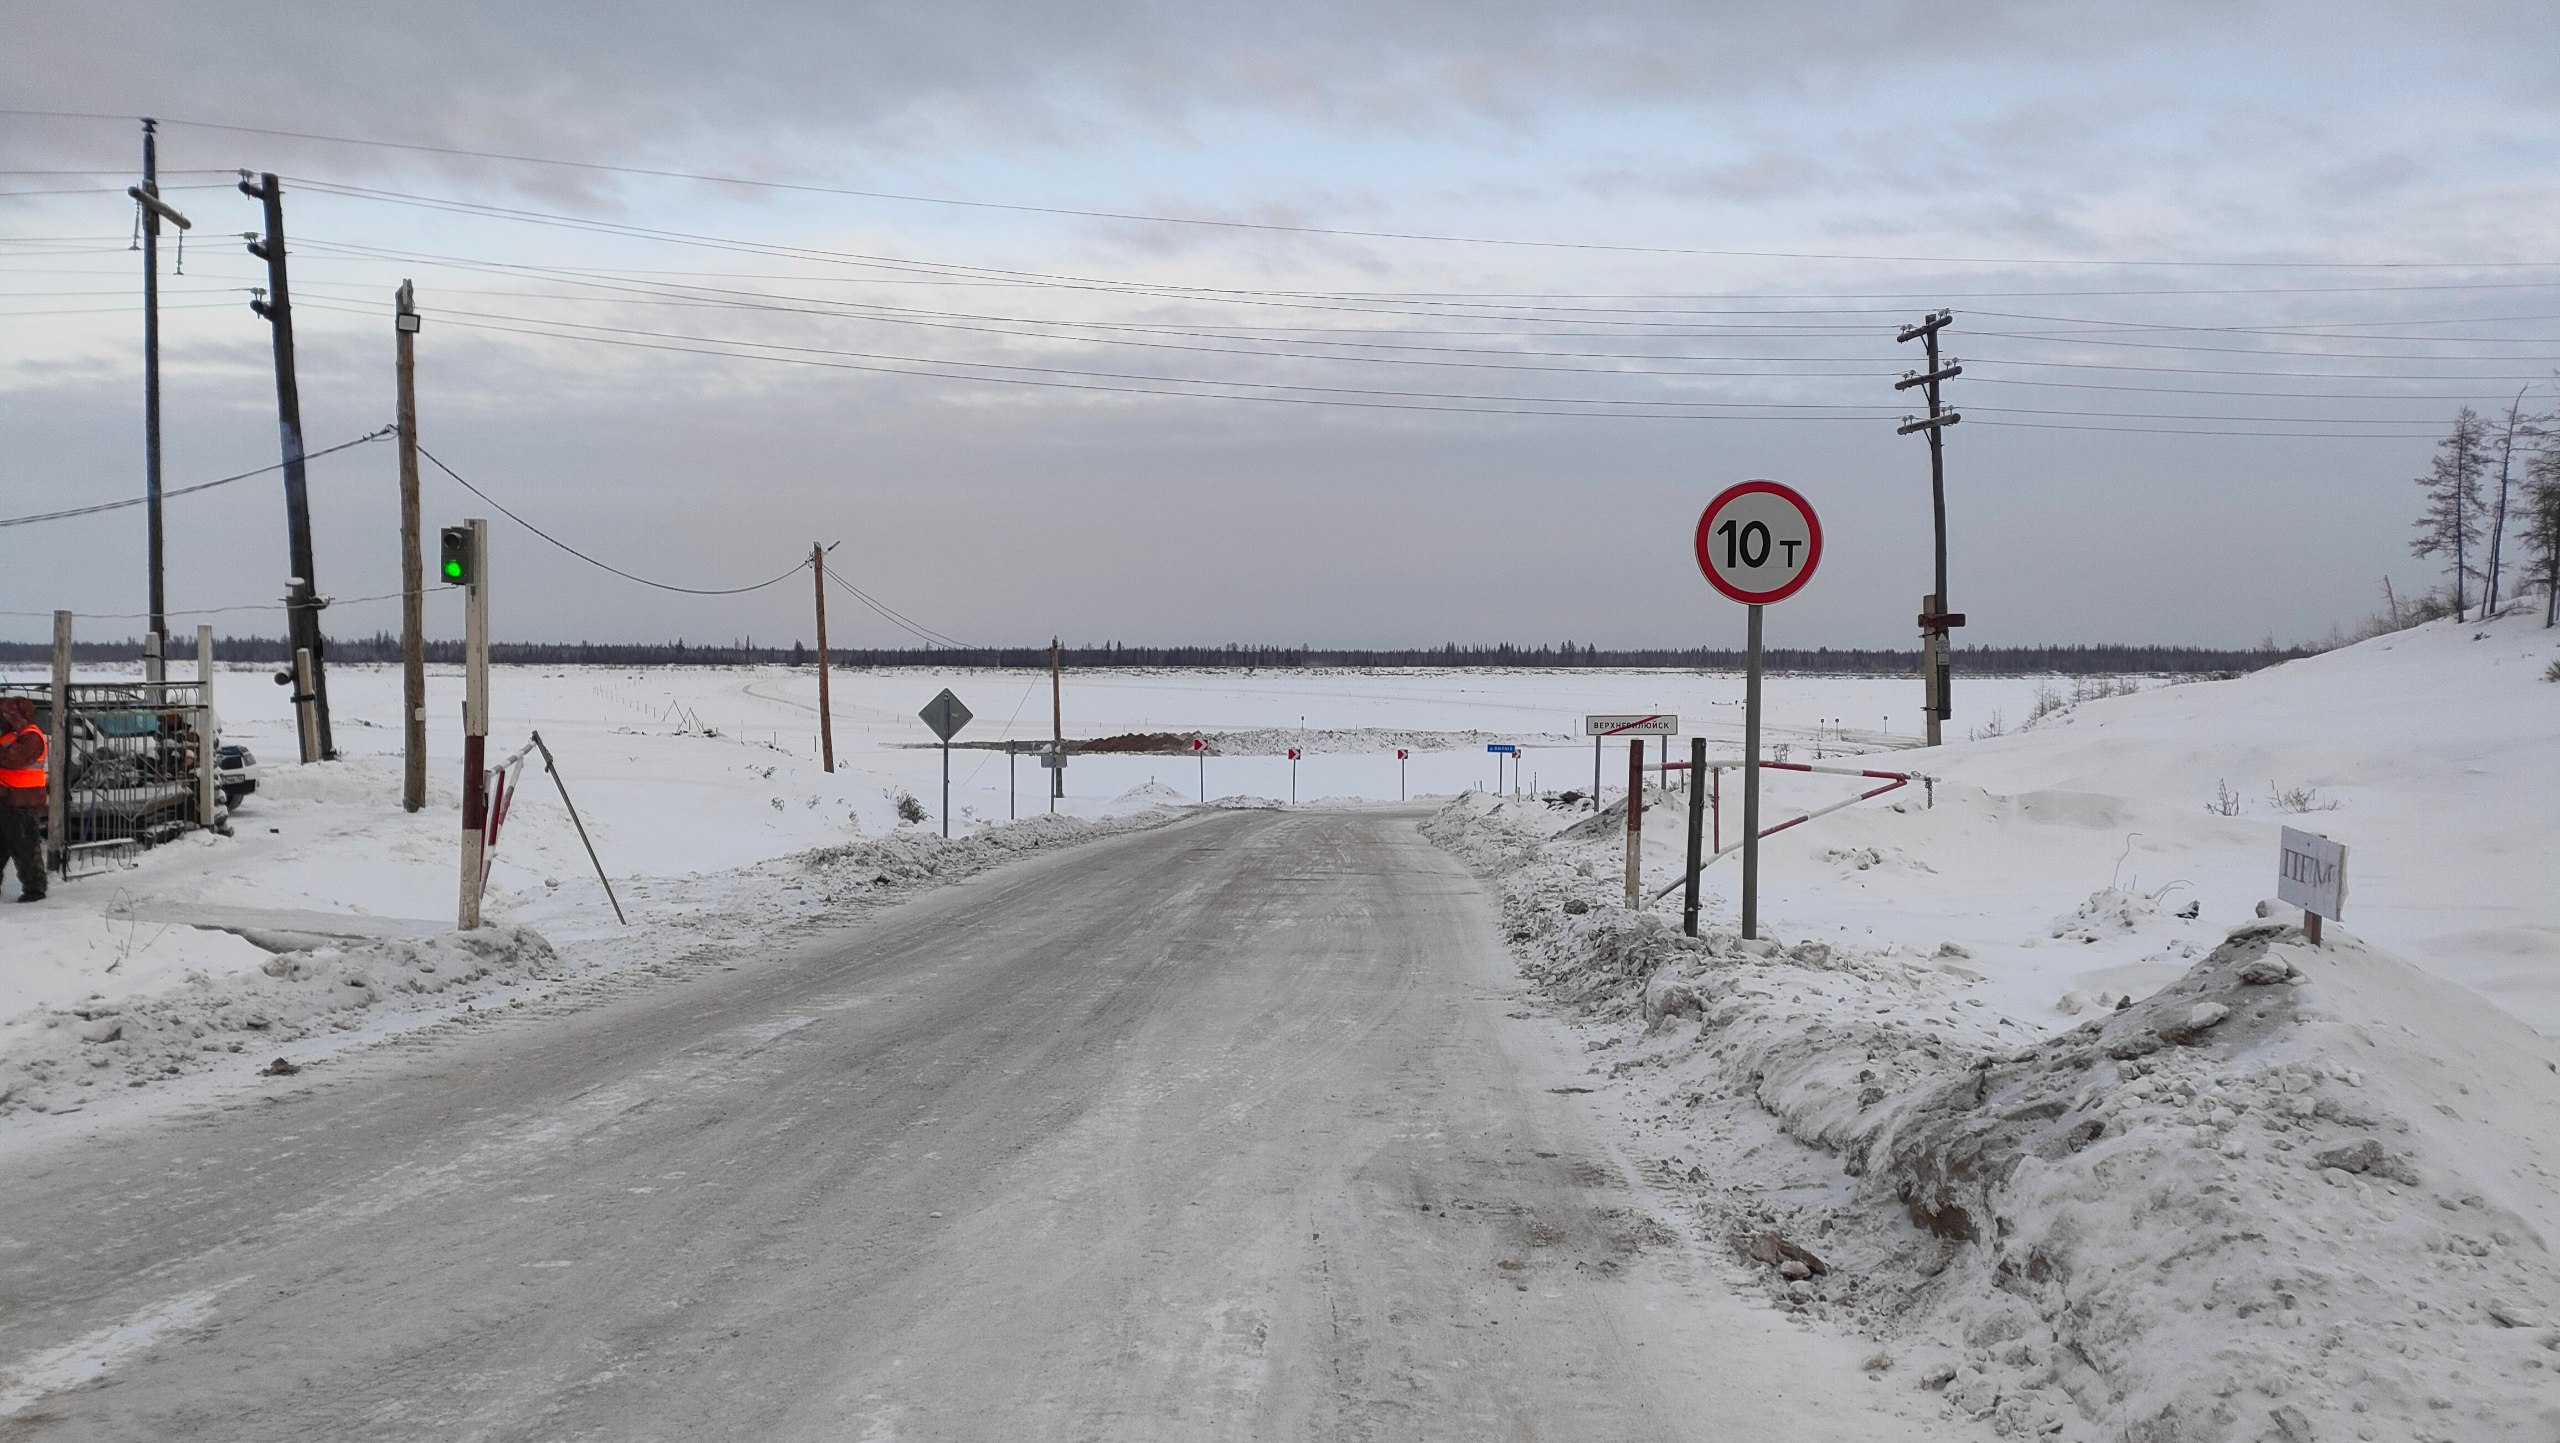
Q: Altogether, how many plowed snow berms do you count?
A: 2